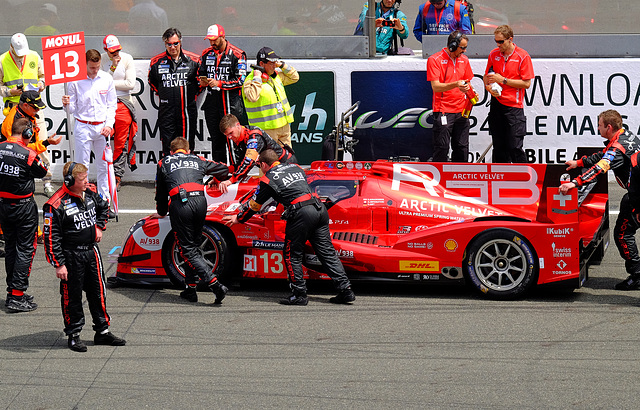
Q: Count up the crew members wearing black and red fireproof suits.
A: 8